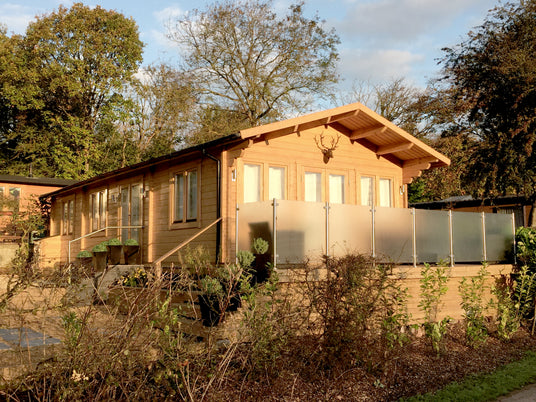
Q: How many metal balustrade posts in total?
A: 8